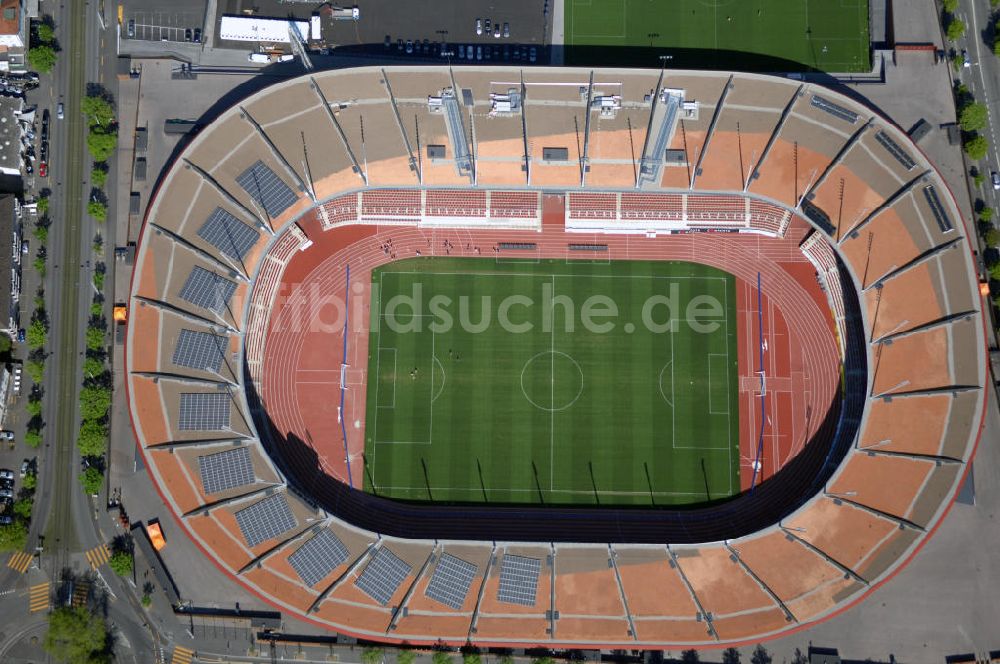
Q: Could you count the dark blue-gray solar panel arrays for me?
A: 11